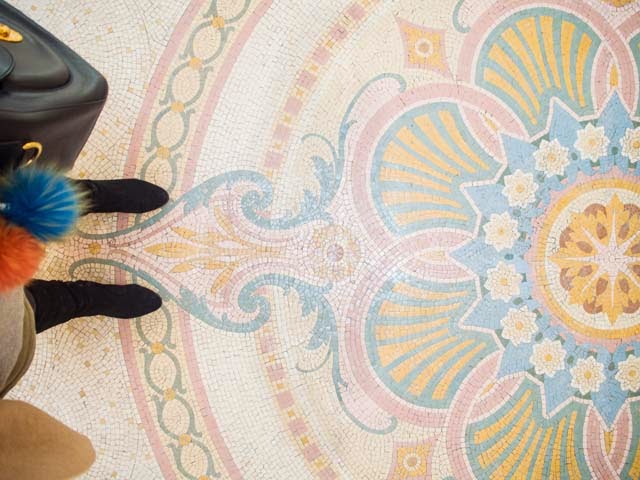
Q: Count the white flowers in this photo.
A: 10